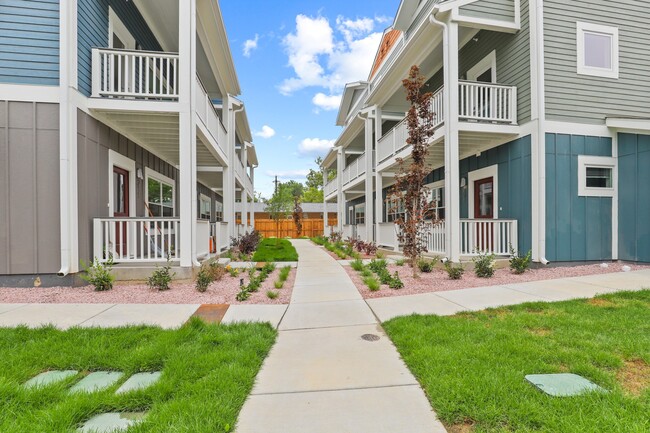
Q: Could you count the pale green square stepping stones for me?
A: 5